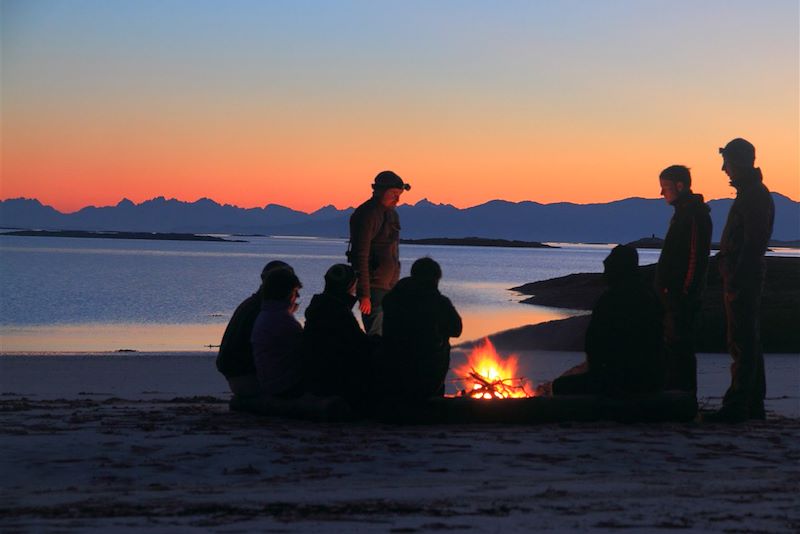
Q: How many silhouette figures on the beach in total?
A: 8